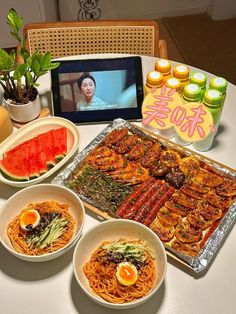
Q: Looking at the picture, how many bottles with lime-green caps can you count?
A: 4